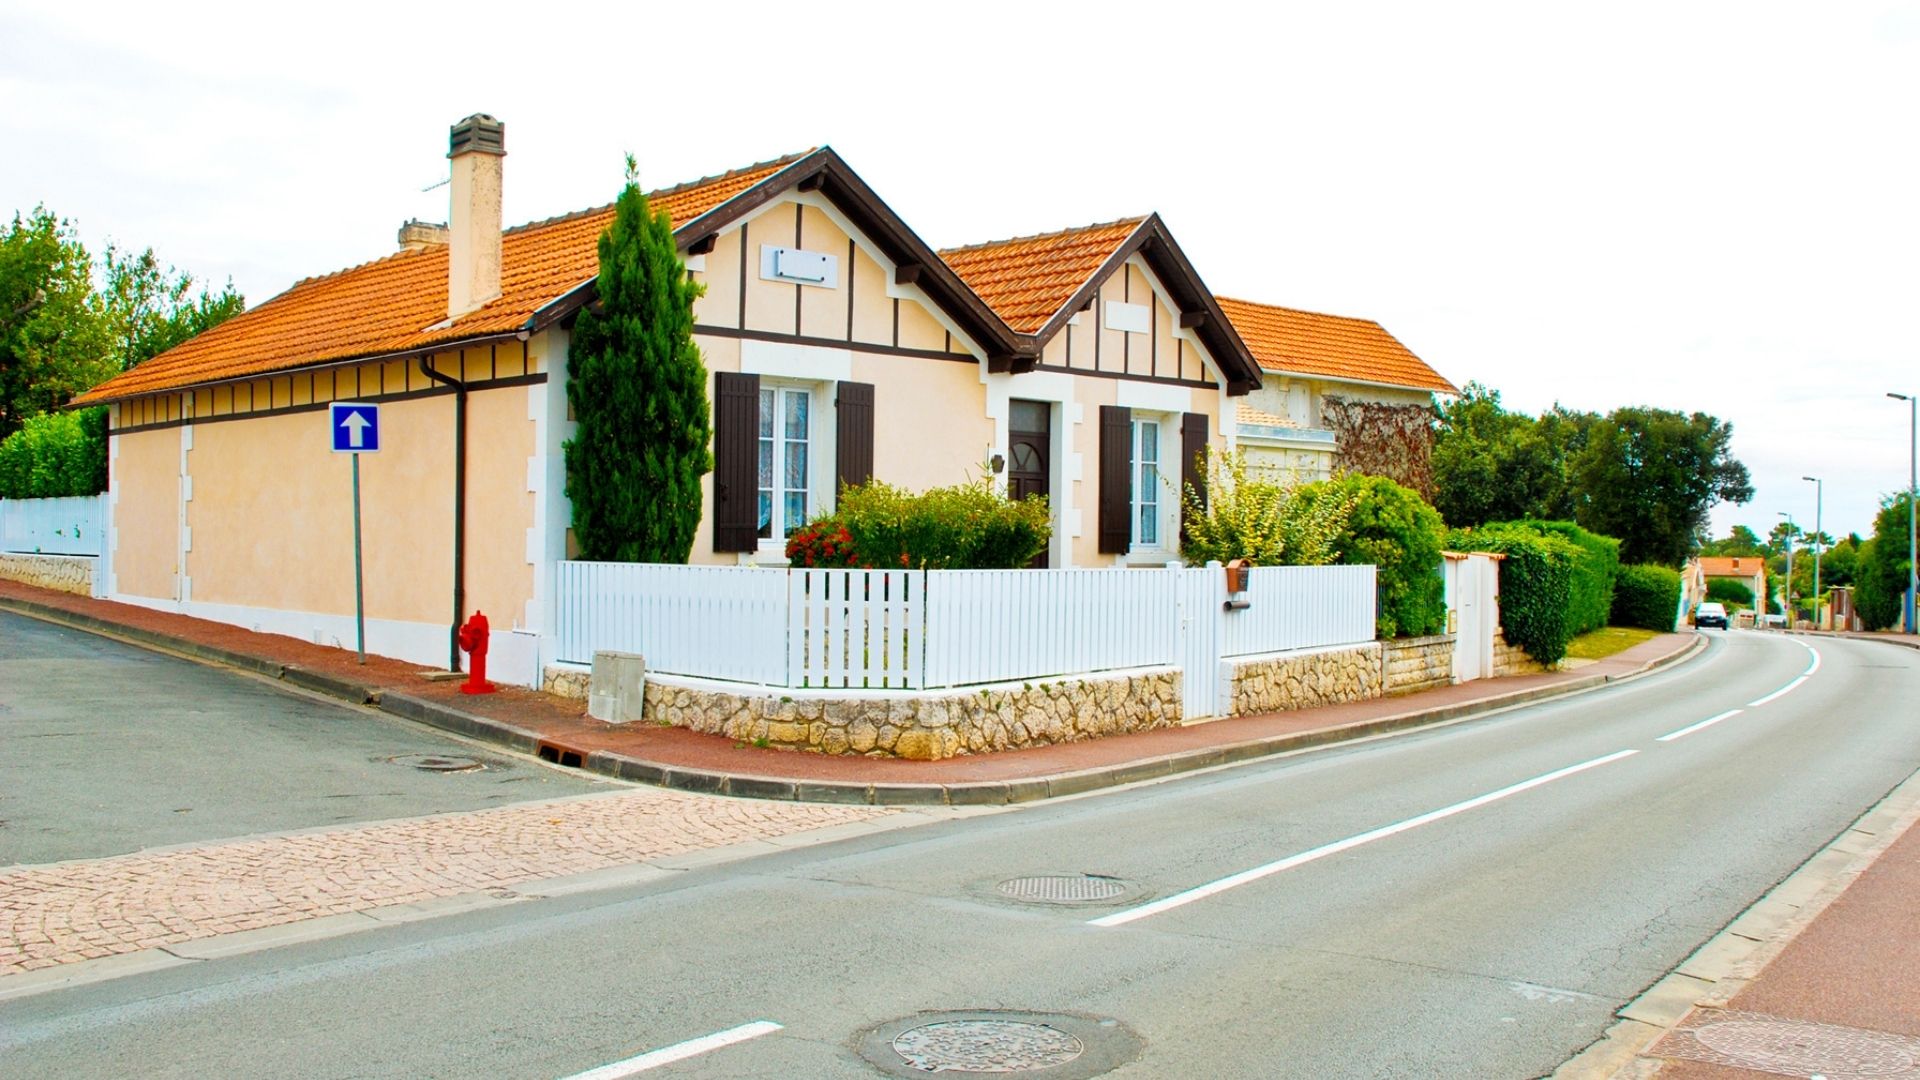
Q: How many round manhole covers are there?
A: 4